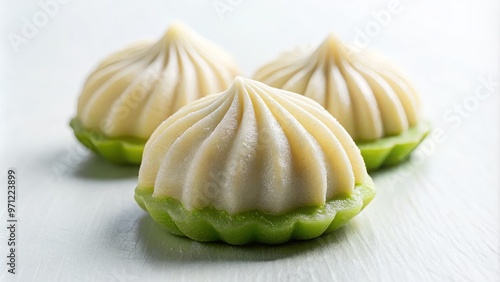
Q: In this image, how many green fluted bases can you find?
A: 3